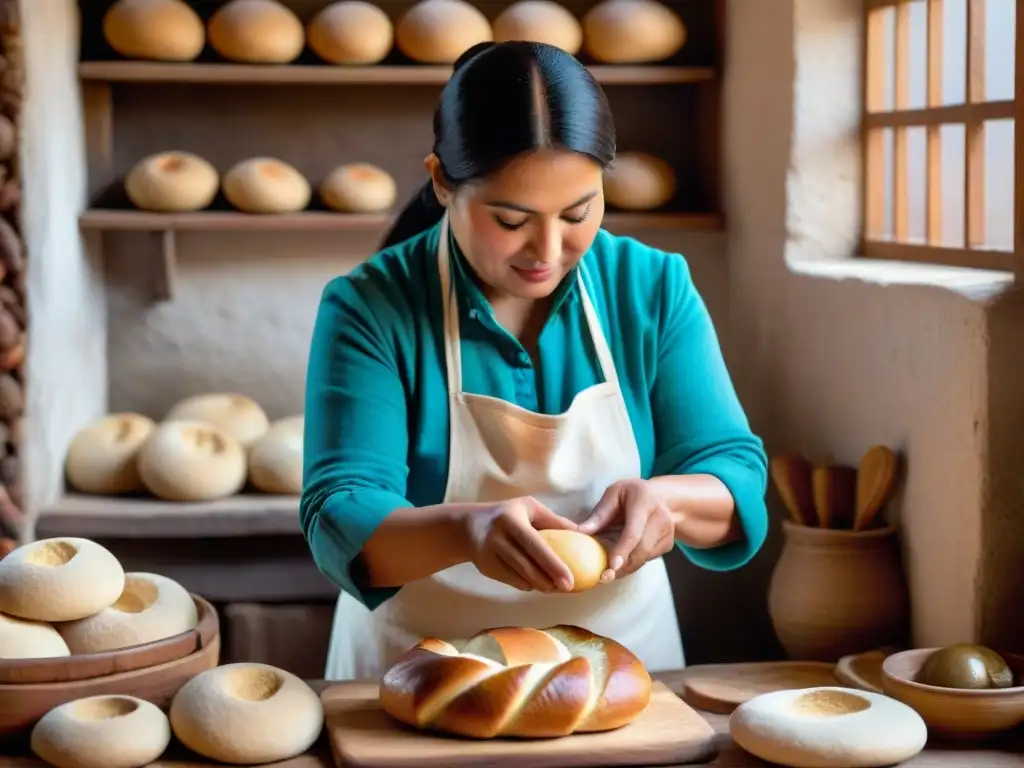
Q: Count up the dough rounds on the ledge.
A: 4